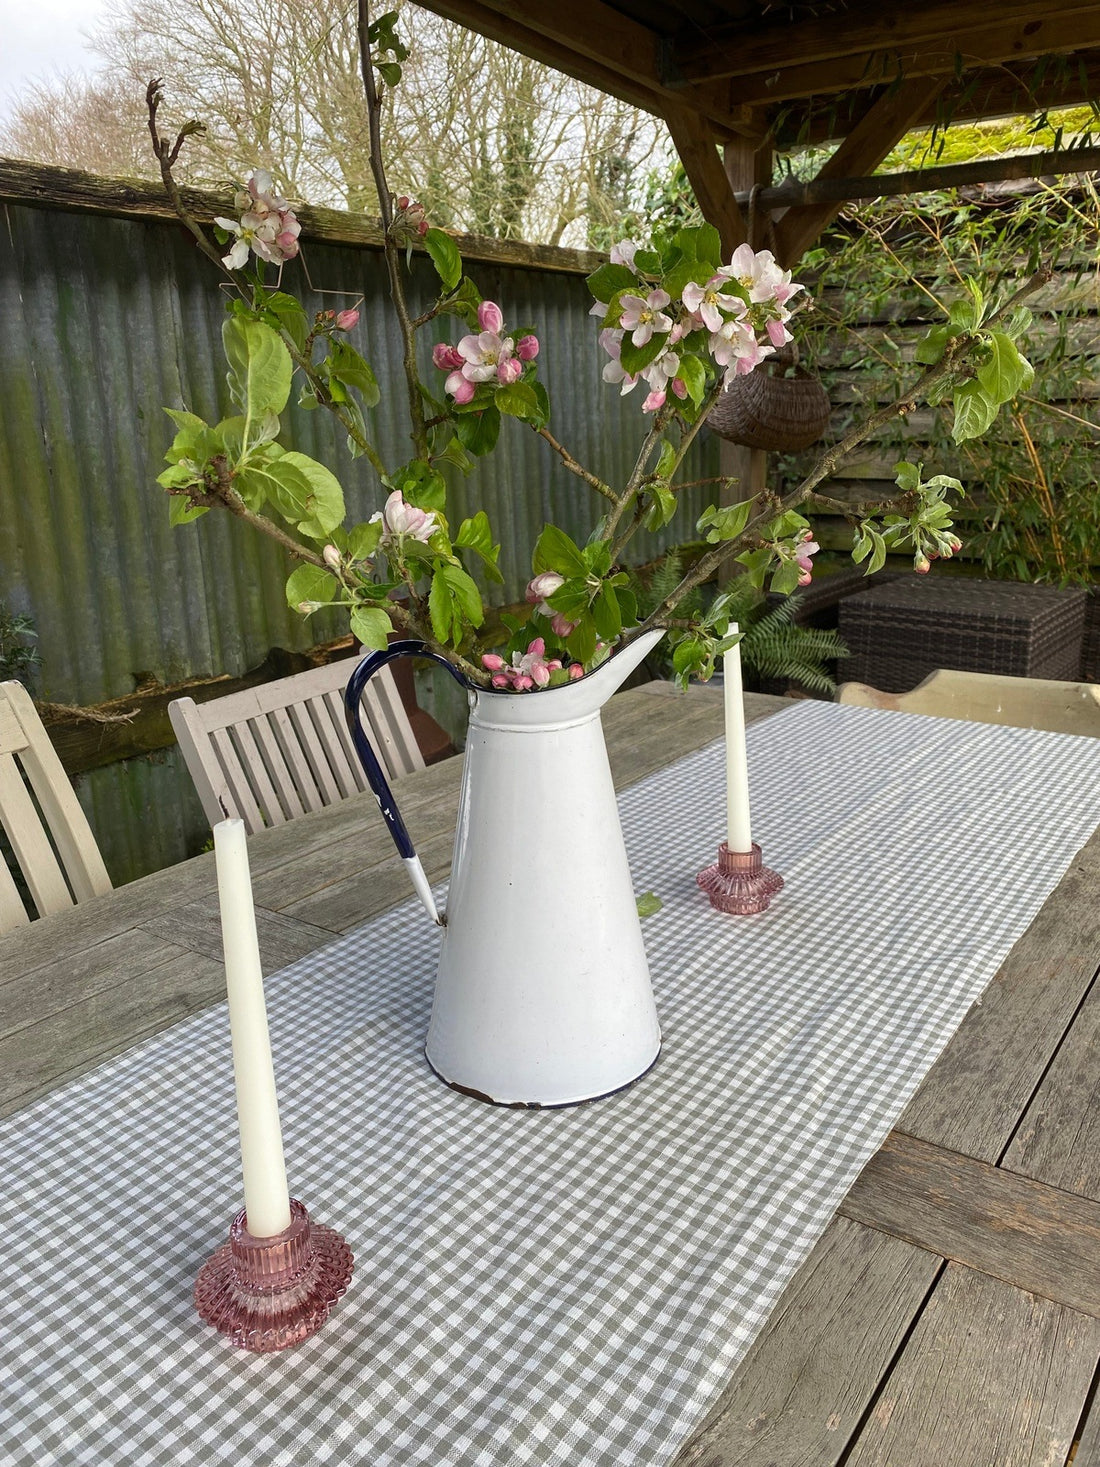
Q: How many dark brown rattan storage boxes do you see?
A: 1